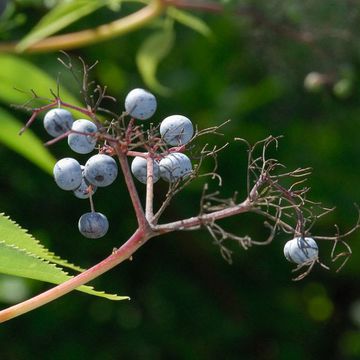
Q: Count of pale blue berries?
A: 11